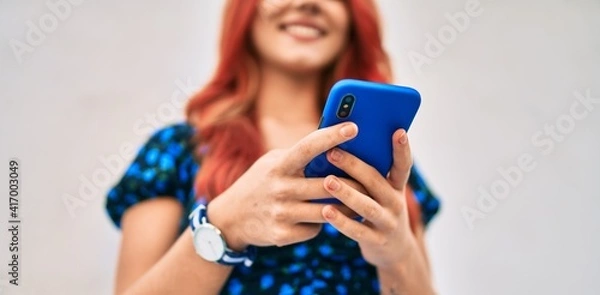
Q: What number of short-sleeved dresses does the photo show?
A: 1